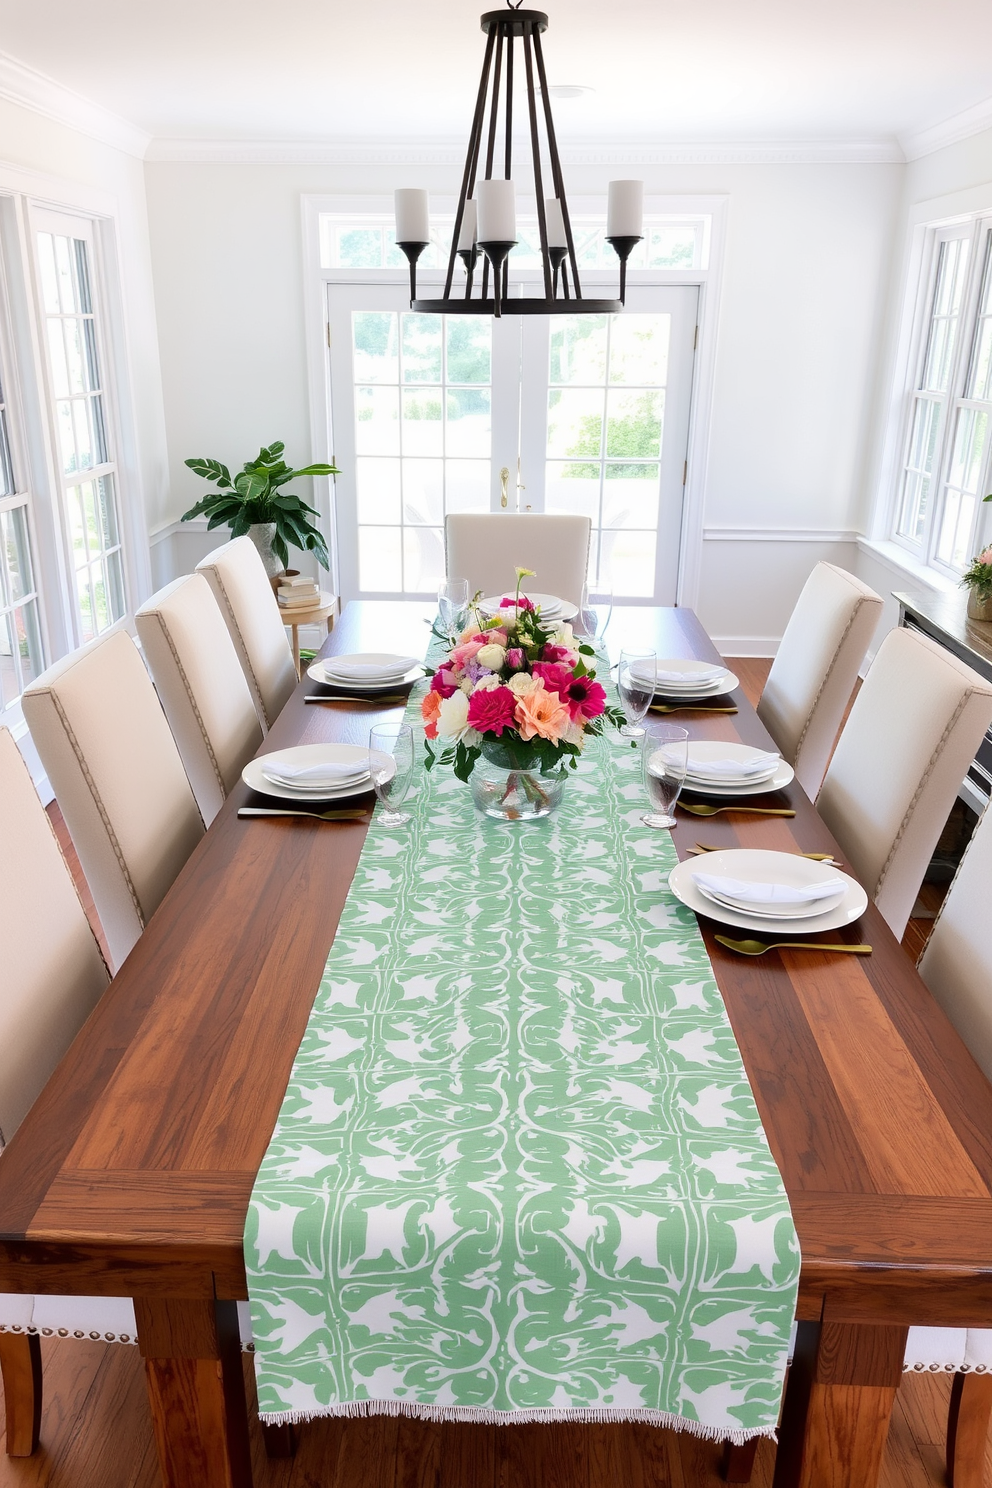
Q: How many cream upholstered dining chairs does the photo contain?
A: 8